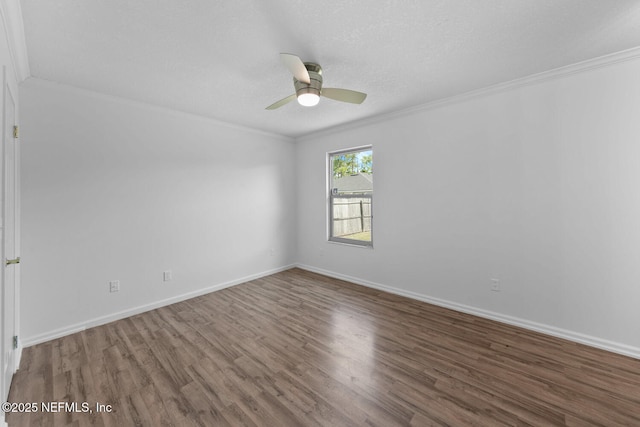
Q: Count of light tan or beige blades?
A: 3